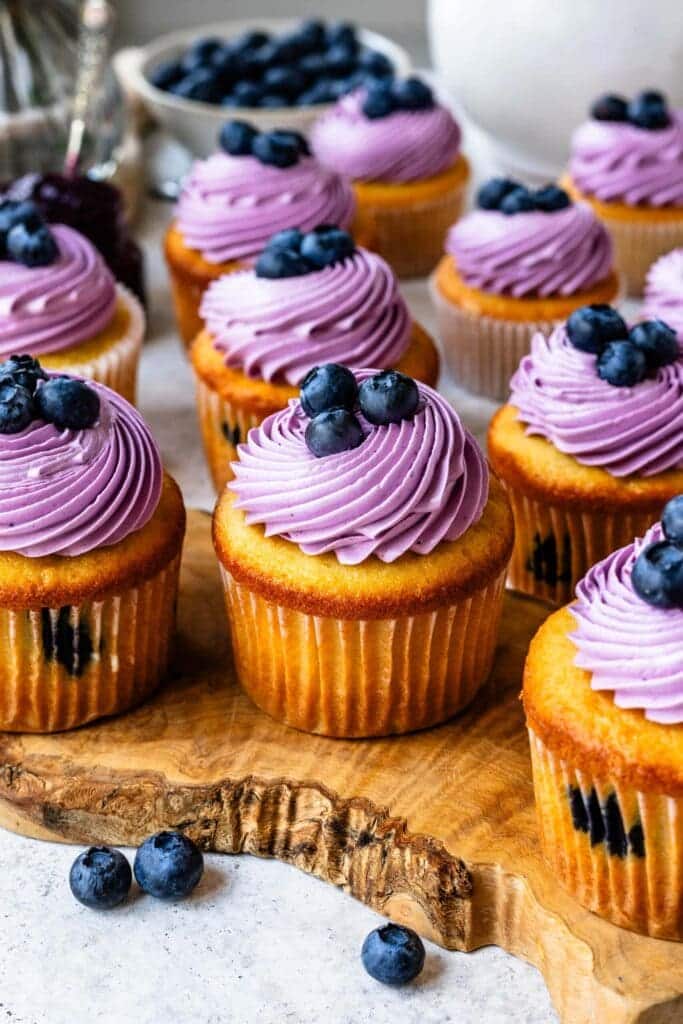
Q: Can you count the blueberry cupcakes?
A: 11